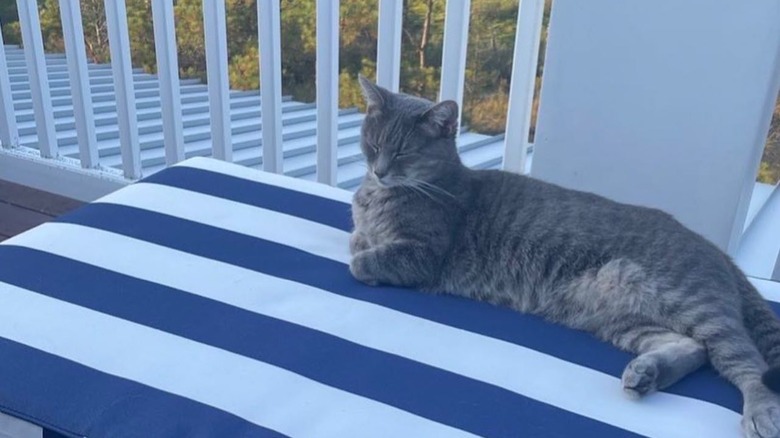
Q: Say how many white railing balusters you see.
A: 11